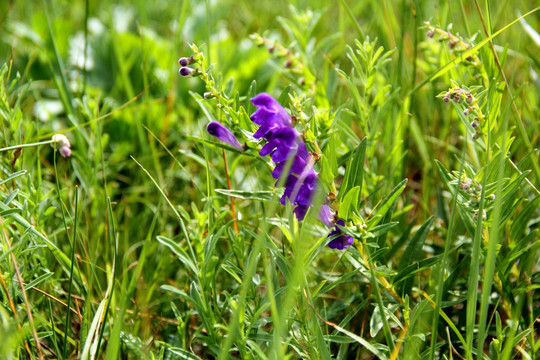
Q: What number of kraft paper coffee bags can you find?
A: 0